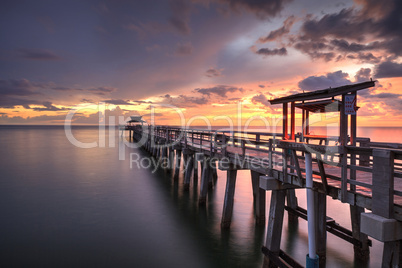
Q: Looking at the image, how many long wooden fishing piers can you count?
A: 1